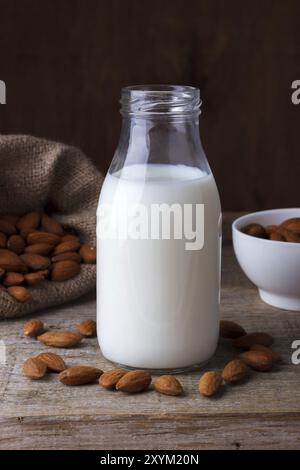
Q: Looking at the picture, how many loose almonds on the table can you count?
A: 15